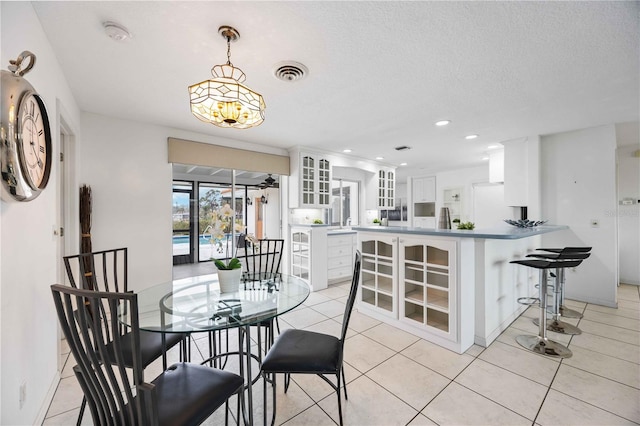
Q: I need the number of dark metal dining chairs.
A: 4